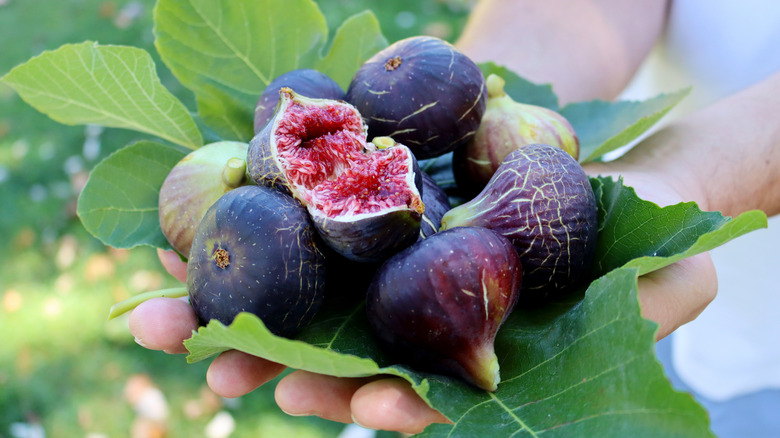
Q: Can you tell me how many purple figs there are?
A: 7